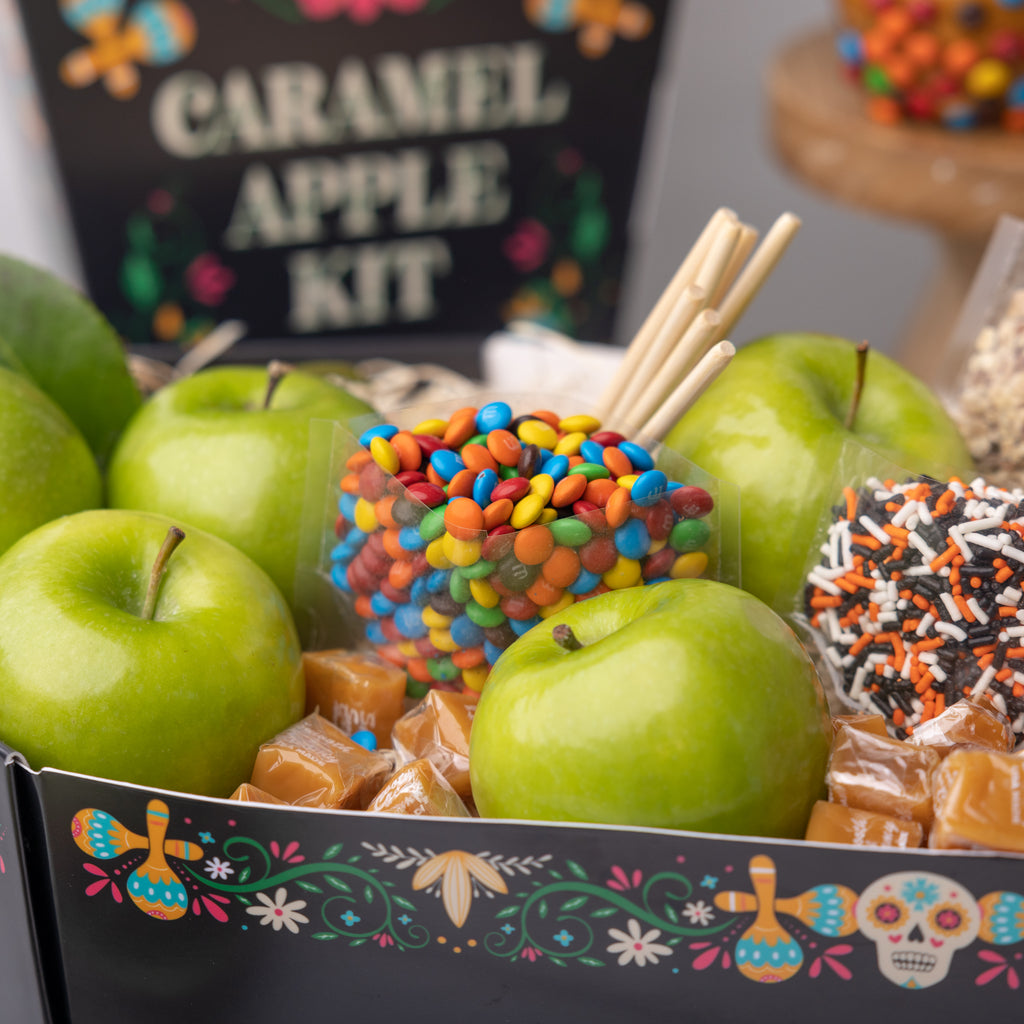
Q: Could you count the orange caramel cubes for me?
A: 10